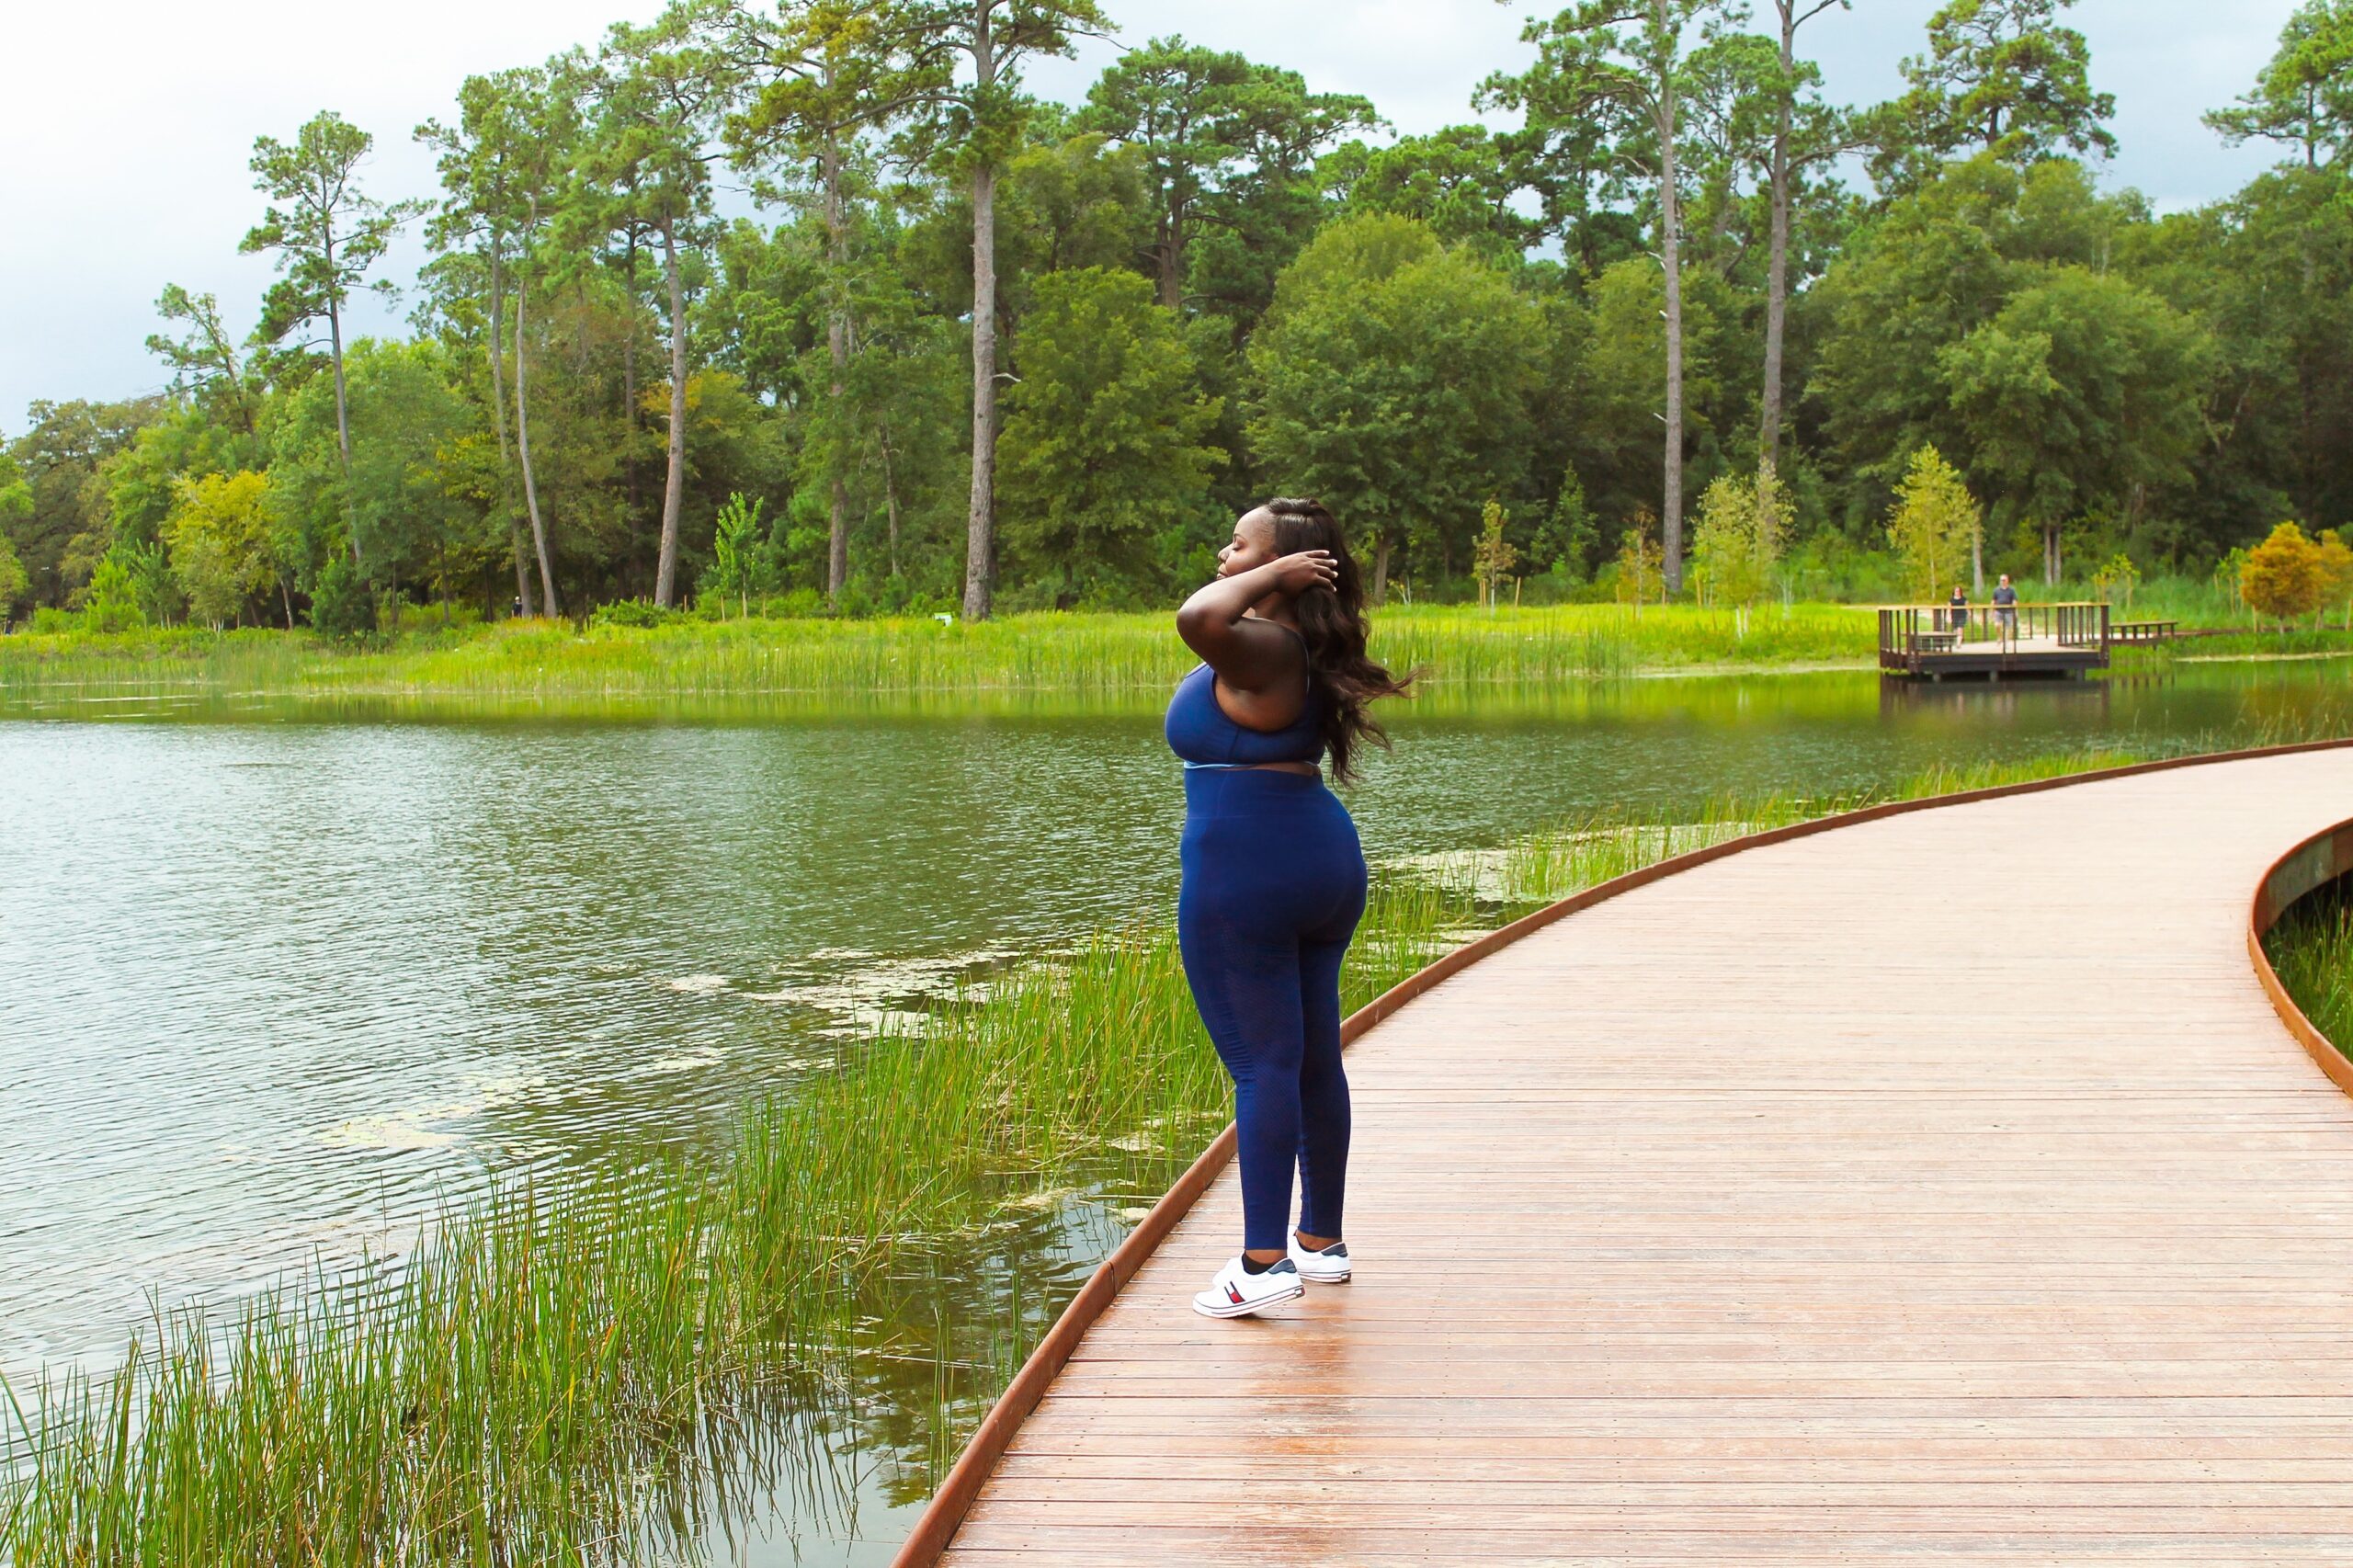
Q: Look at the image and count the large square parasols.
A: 0